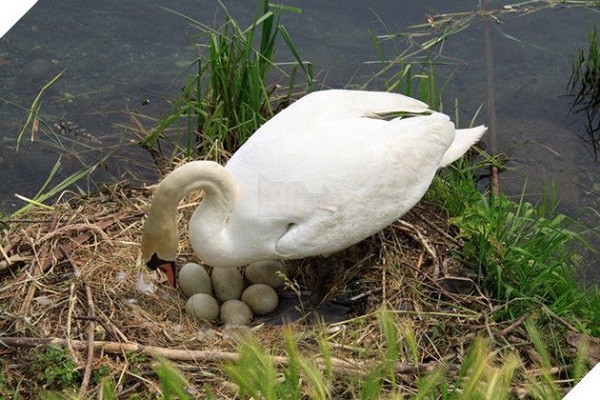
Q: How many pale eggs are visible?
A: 6